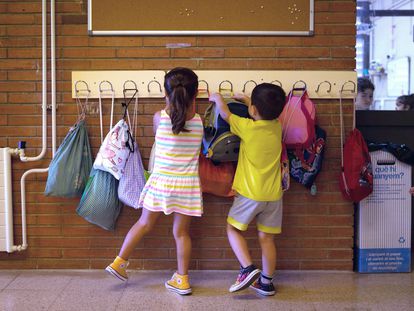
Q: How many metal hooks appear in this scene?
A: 11